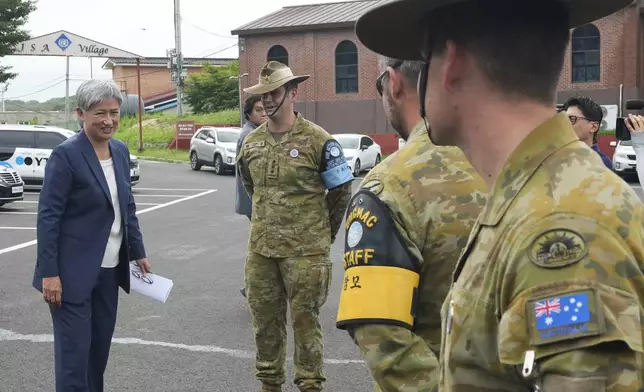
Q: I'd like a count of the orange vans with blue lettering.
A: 0